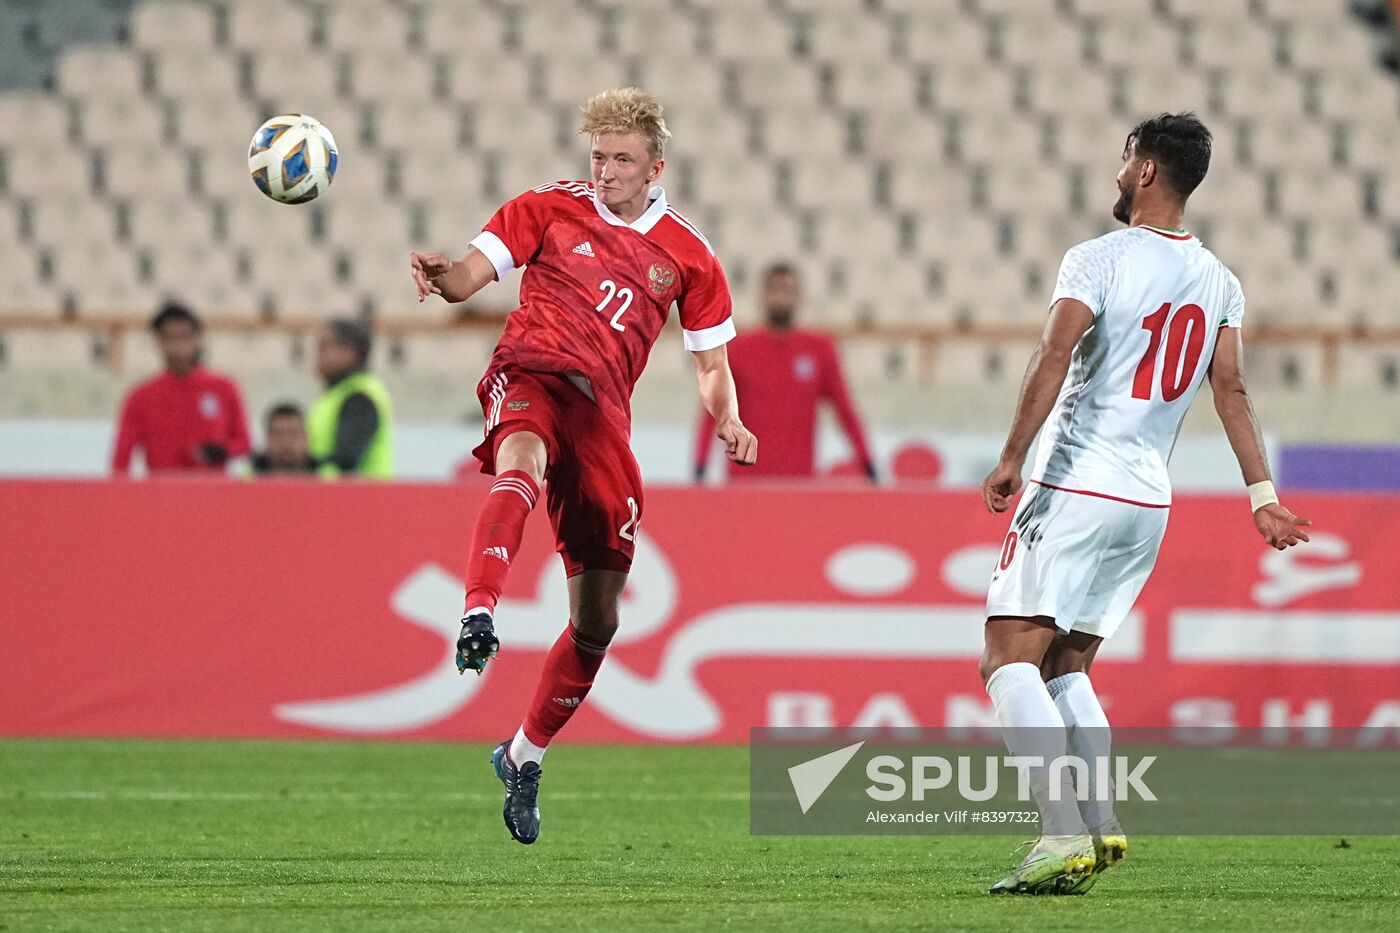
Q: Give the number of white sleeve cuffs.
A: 2